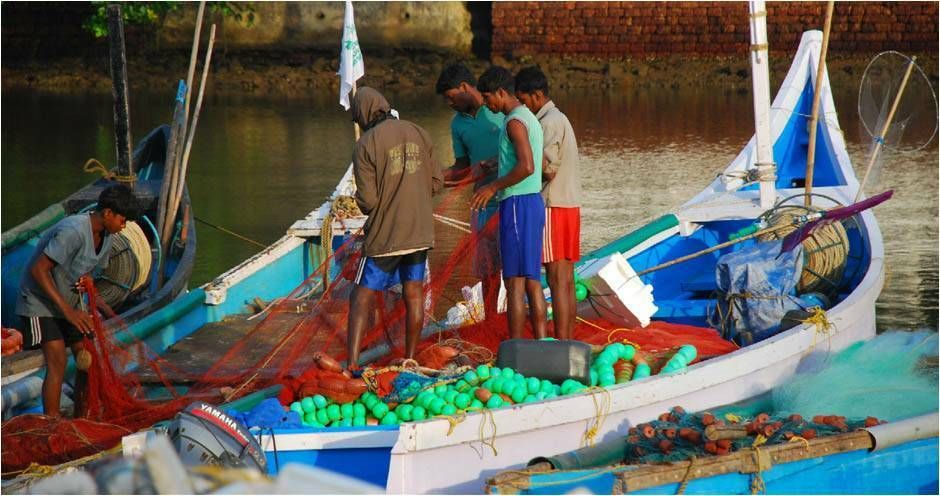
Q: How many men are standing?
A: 5